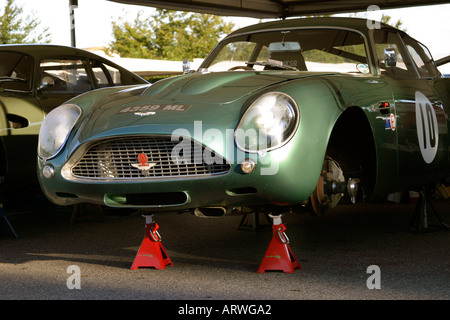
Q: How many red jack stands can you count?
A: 2